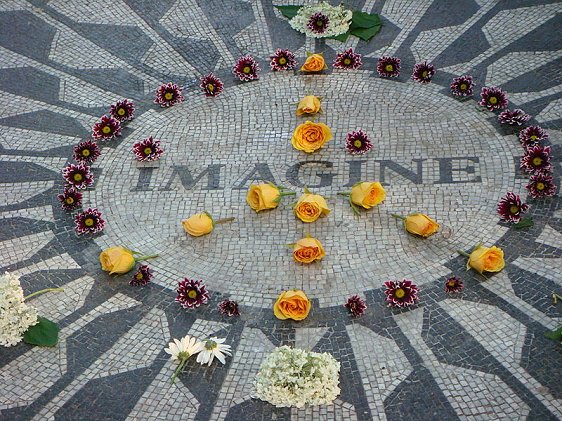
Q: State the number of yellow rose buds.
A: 12